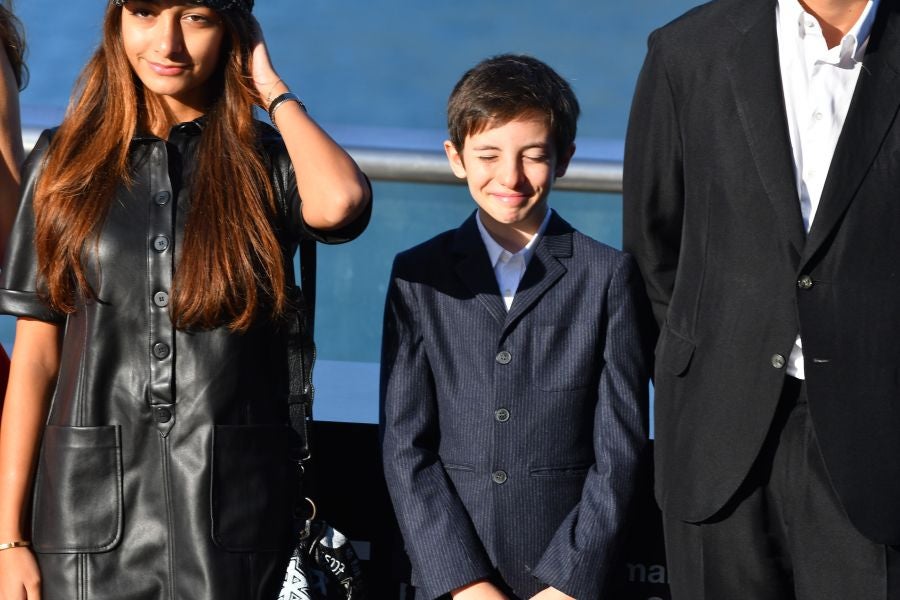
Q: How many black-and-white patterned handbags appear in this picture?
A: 1